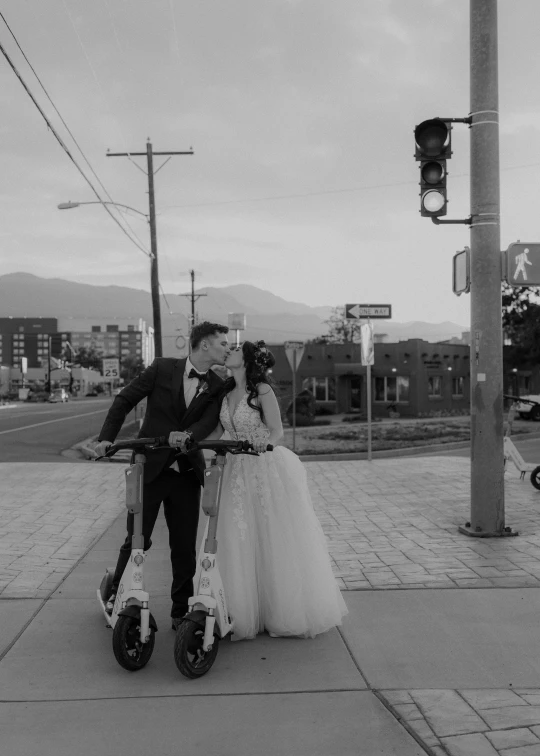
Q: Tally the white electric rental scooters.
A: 3